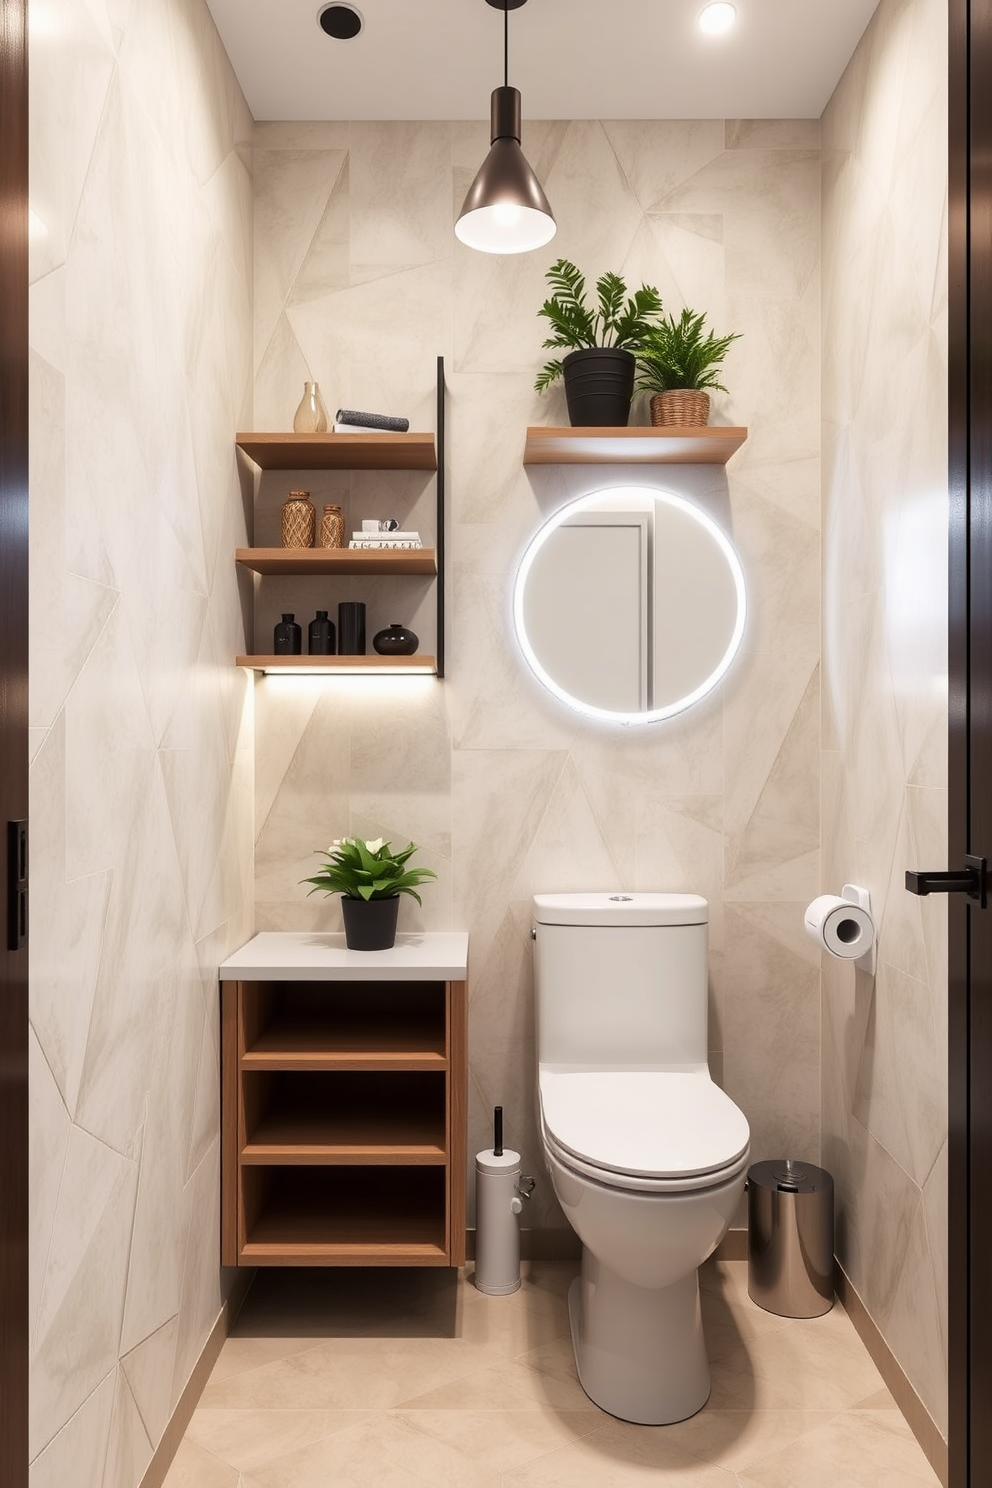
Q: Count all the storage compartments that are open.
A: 3